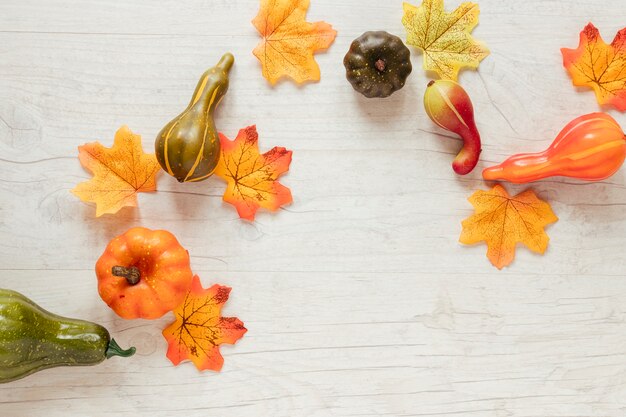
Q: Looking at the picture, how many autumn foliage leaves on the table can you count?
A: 7